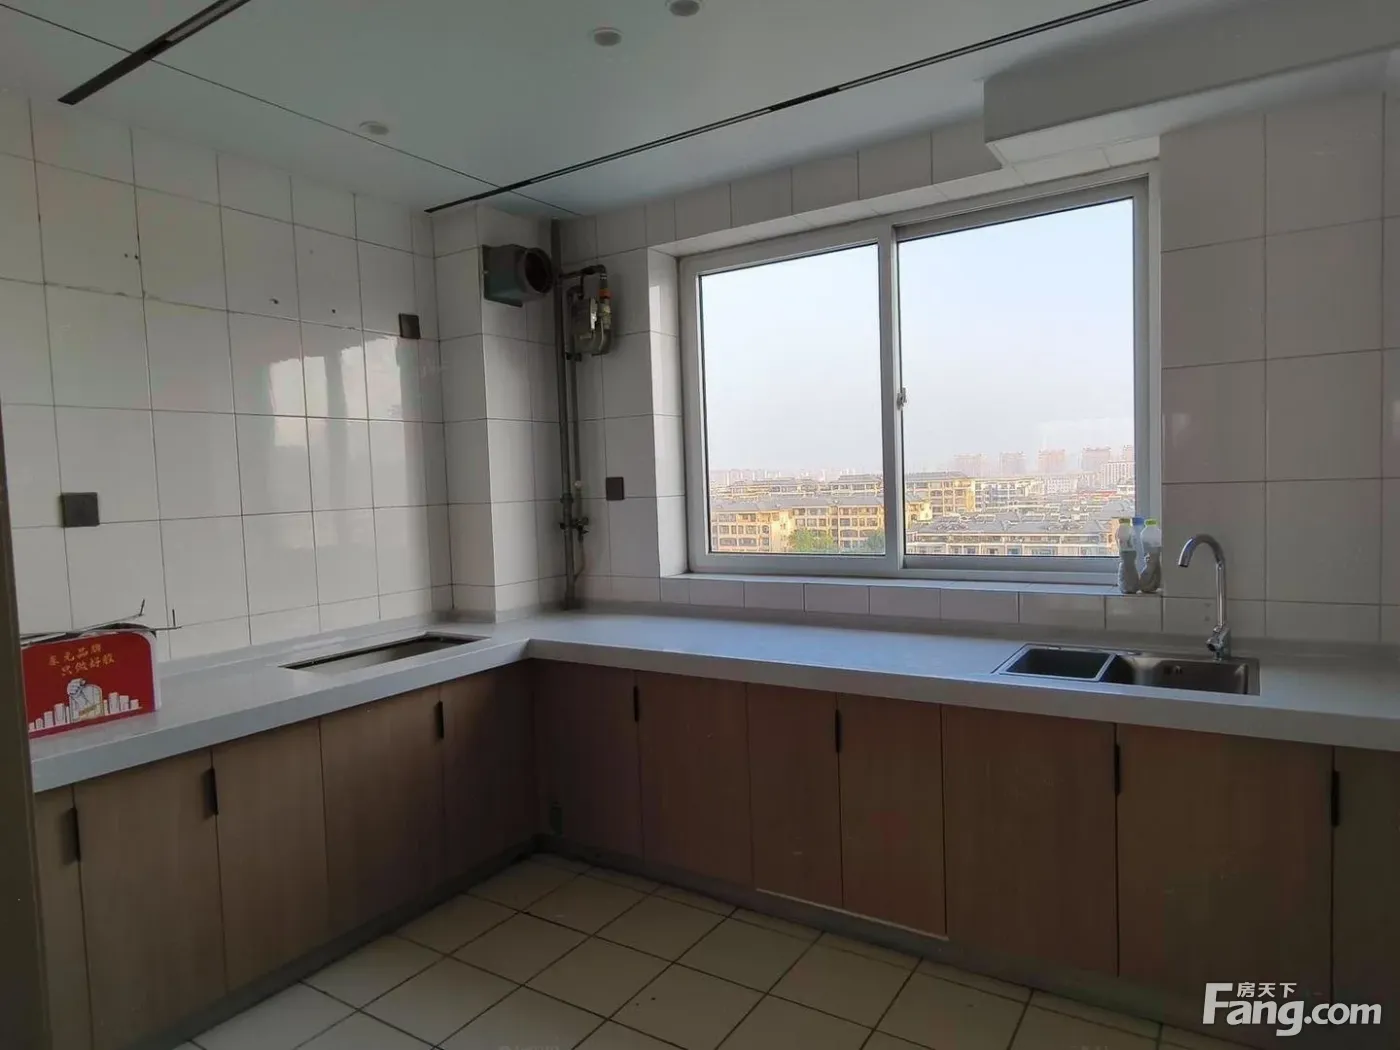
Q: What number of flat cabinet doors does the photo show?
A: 12